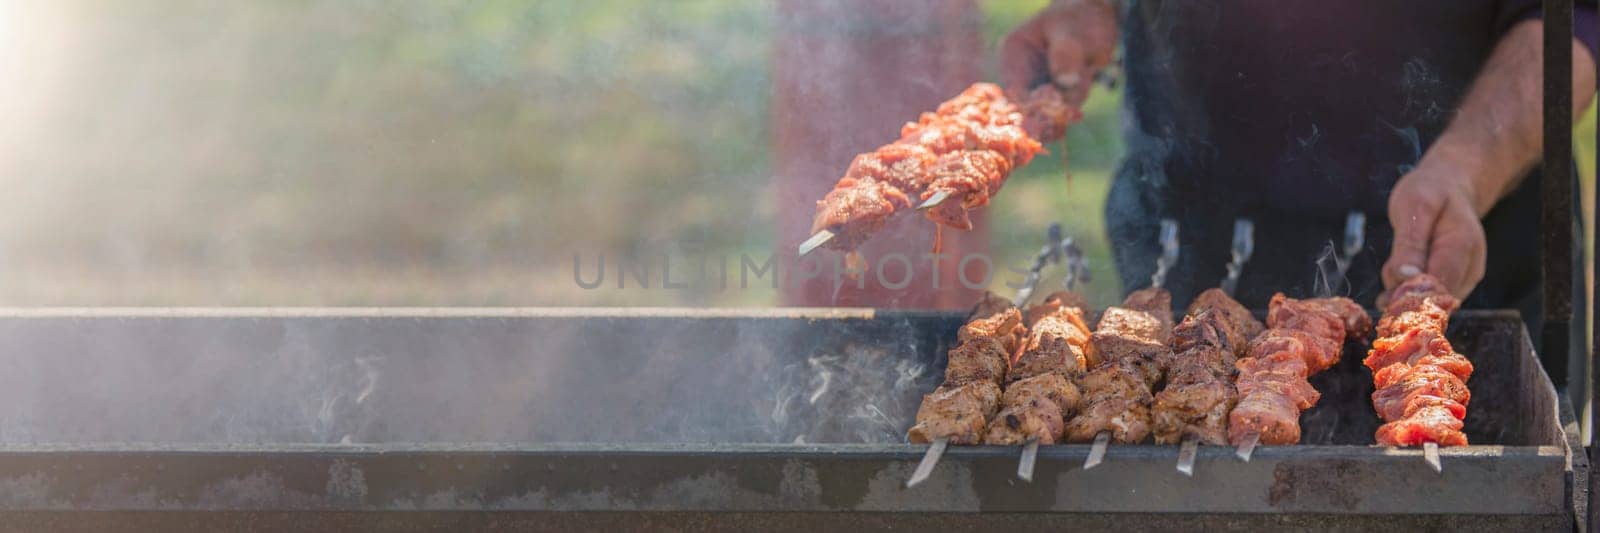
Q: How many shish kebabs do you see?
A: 8